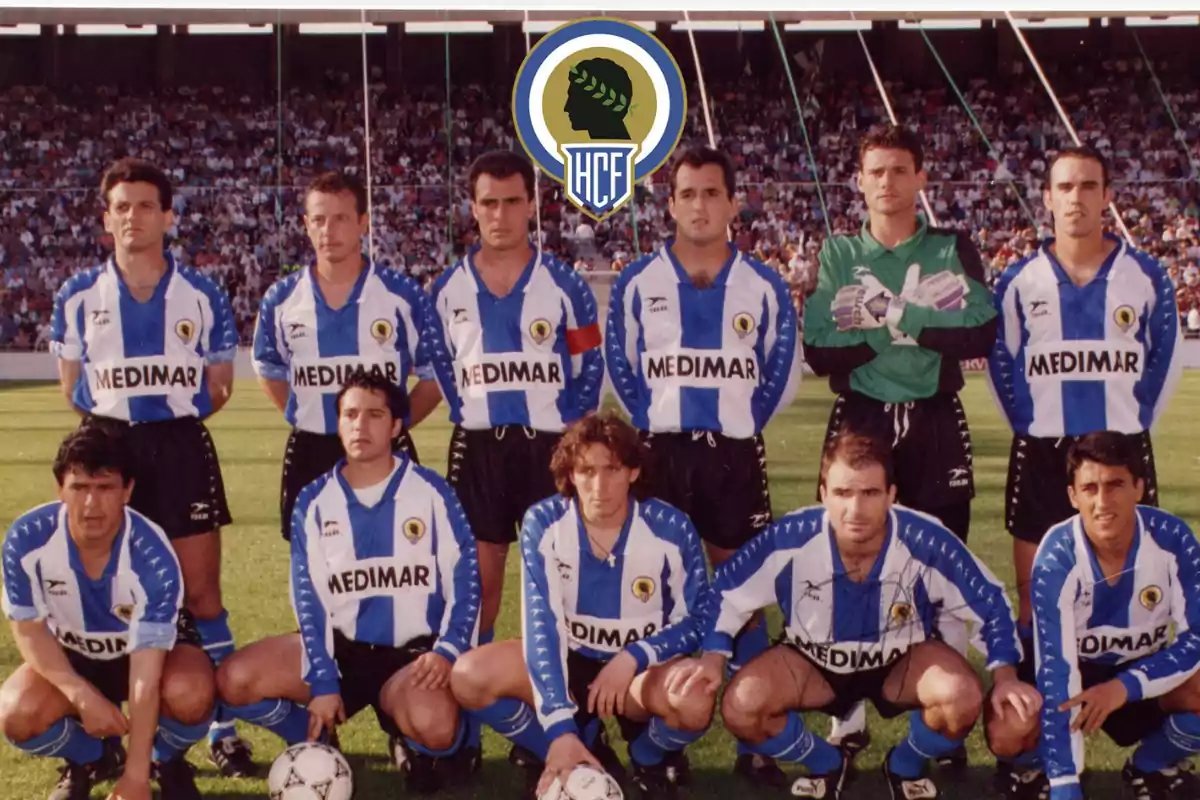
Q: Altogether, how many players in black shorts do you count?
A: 11